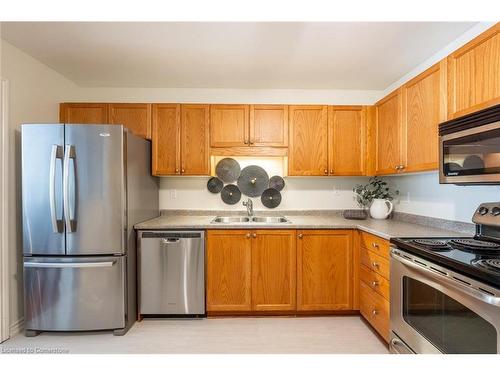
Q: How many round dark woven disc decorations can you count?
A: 6